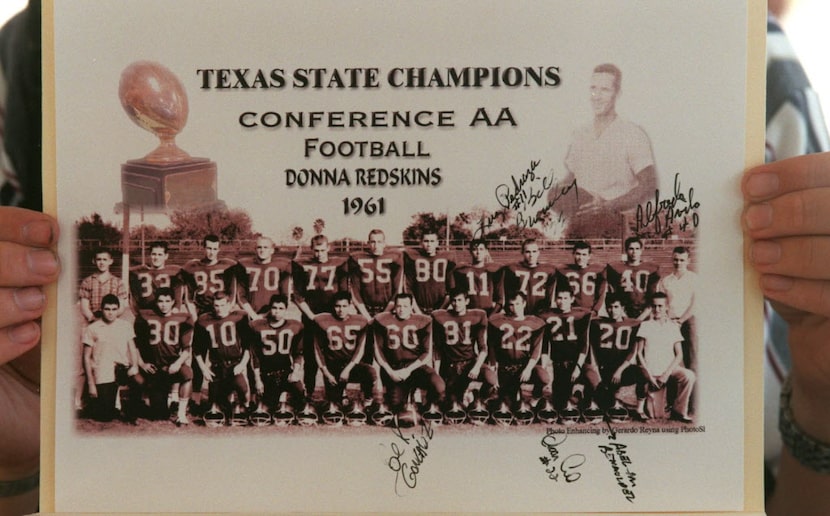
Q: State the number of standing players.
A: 10